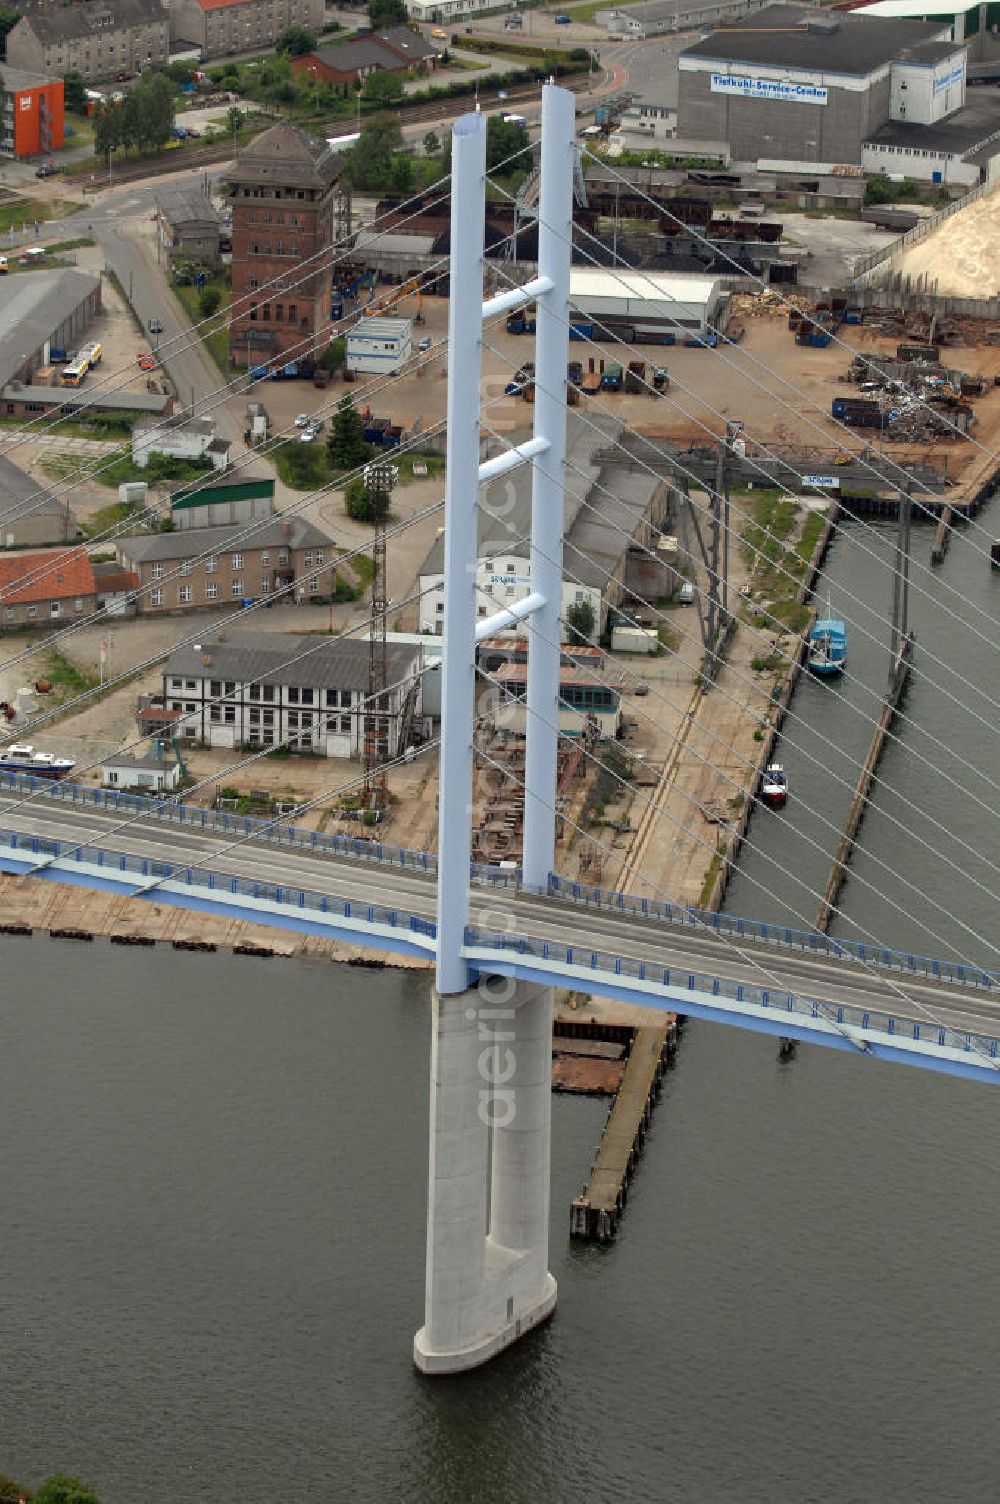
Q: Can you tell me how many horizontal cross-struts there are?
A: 3